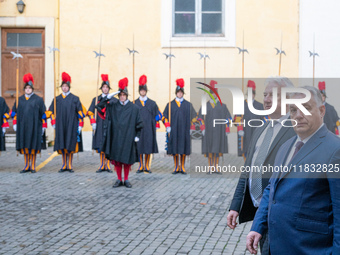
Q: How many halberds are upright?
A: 9